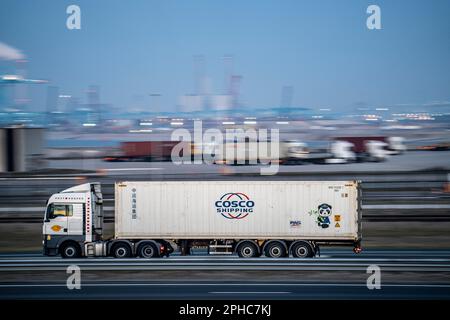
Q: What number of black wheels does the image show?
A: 6